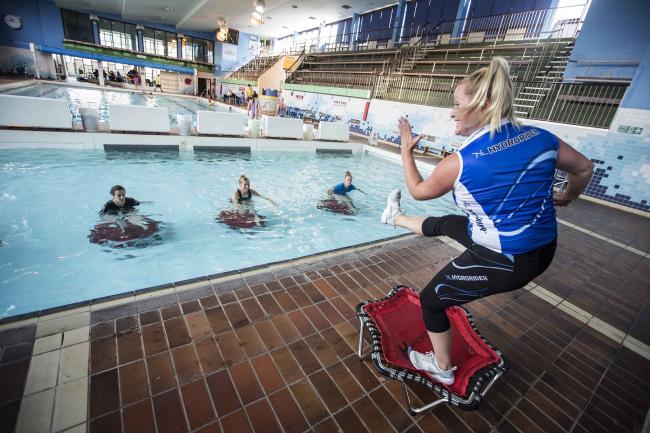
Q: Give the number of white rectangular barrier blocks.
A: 5